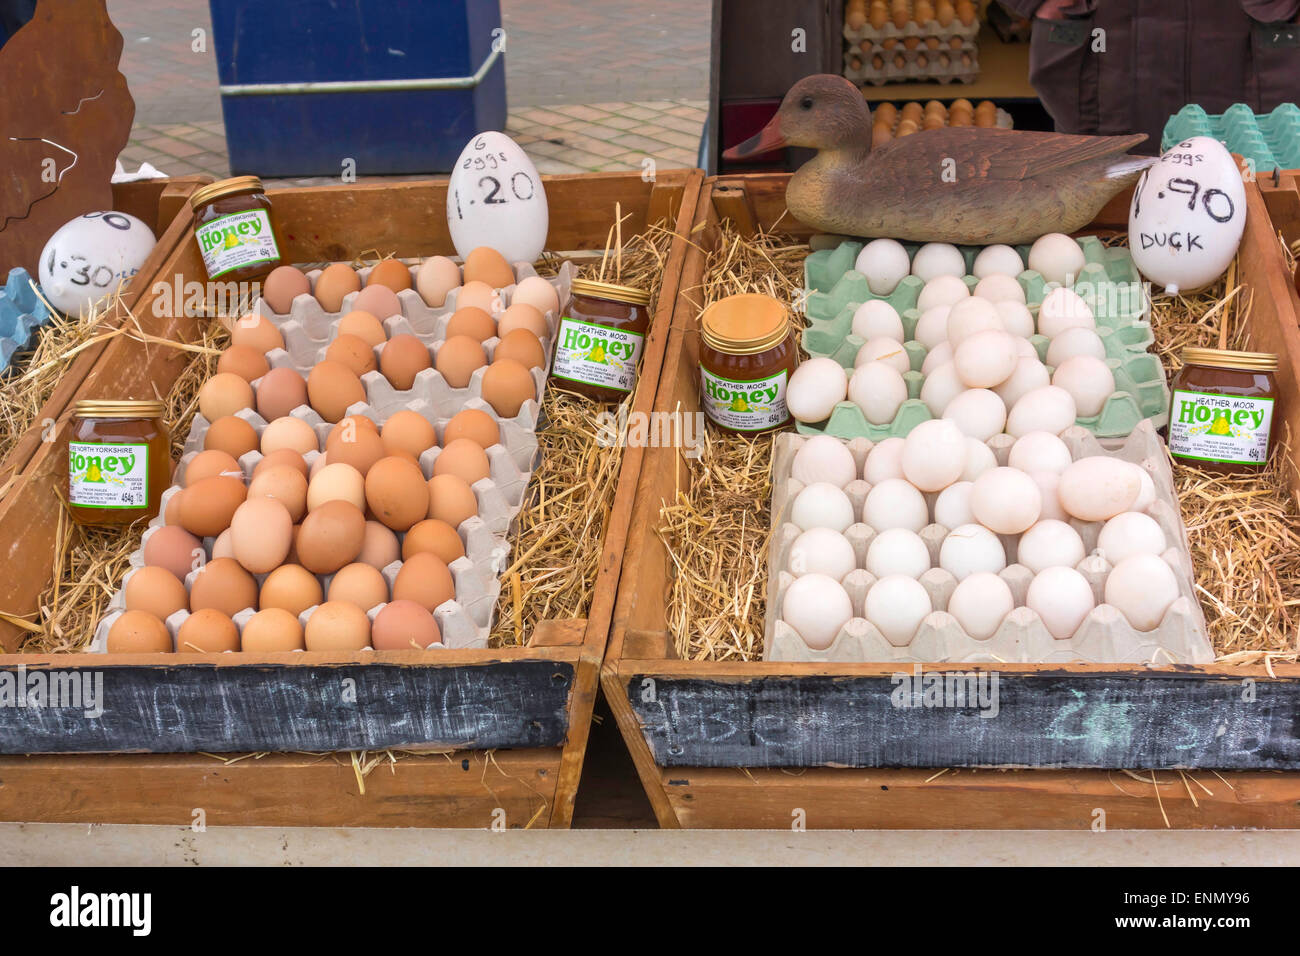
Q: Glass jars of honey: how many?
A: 5